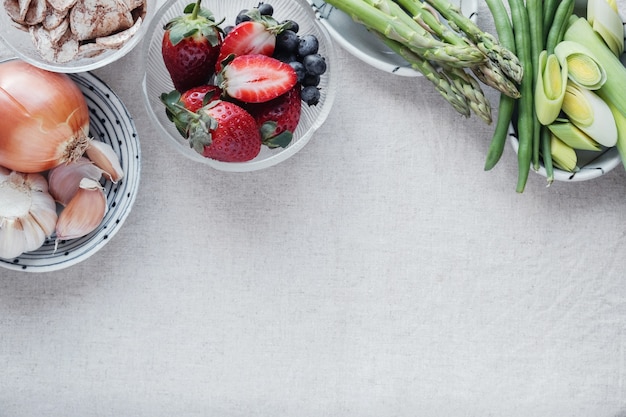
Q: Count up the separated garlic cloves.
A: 3